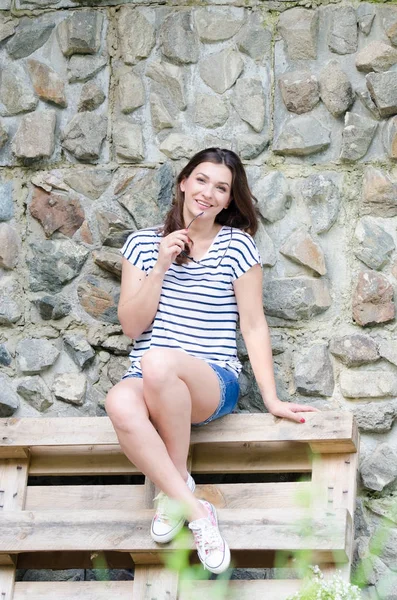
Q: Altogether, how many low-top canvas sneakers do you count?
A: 2